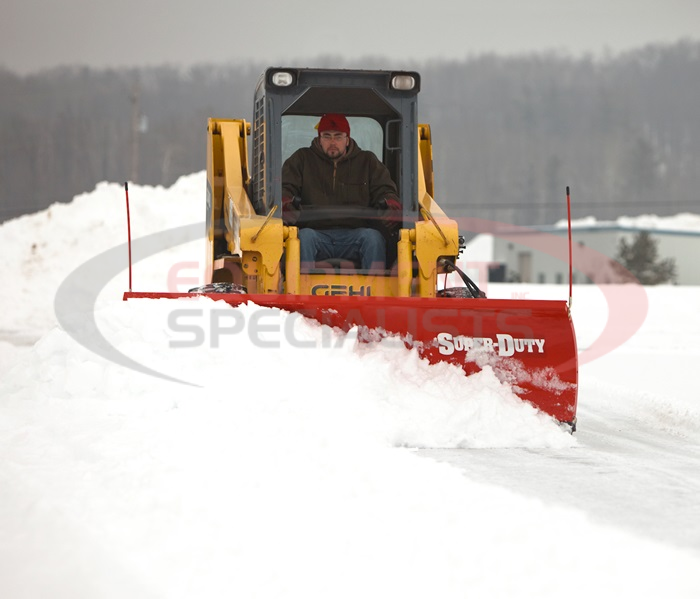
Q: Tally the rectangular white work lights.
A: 2